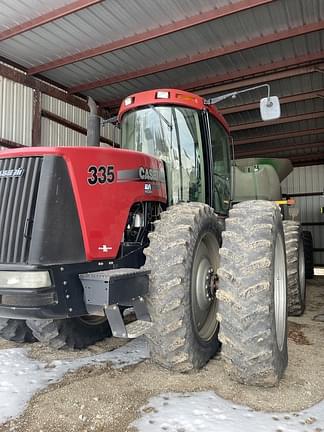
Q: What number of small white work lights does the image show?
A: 2